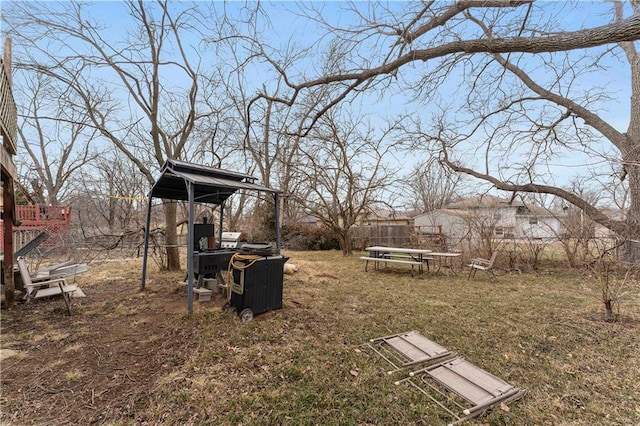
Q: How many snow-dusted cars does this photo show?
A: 0